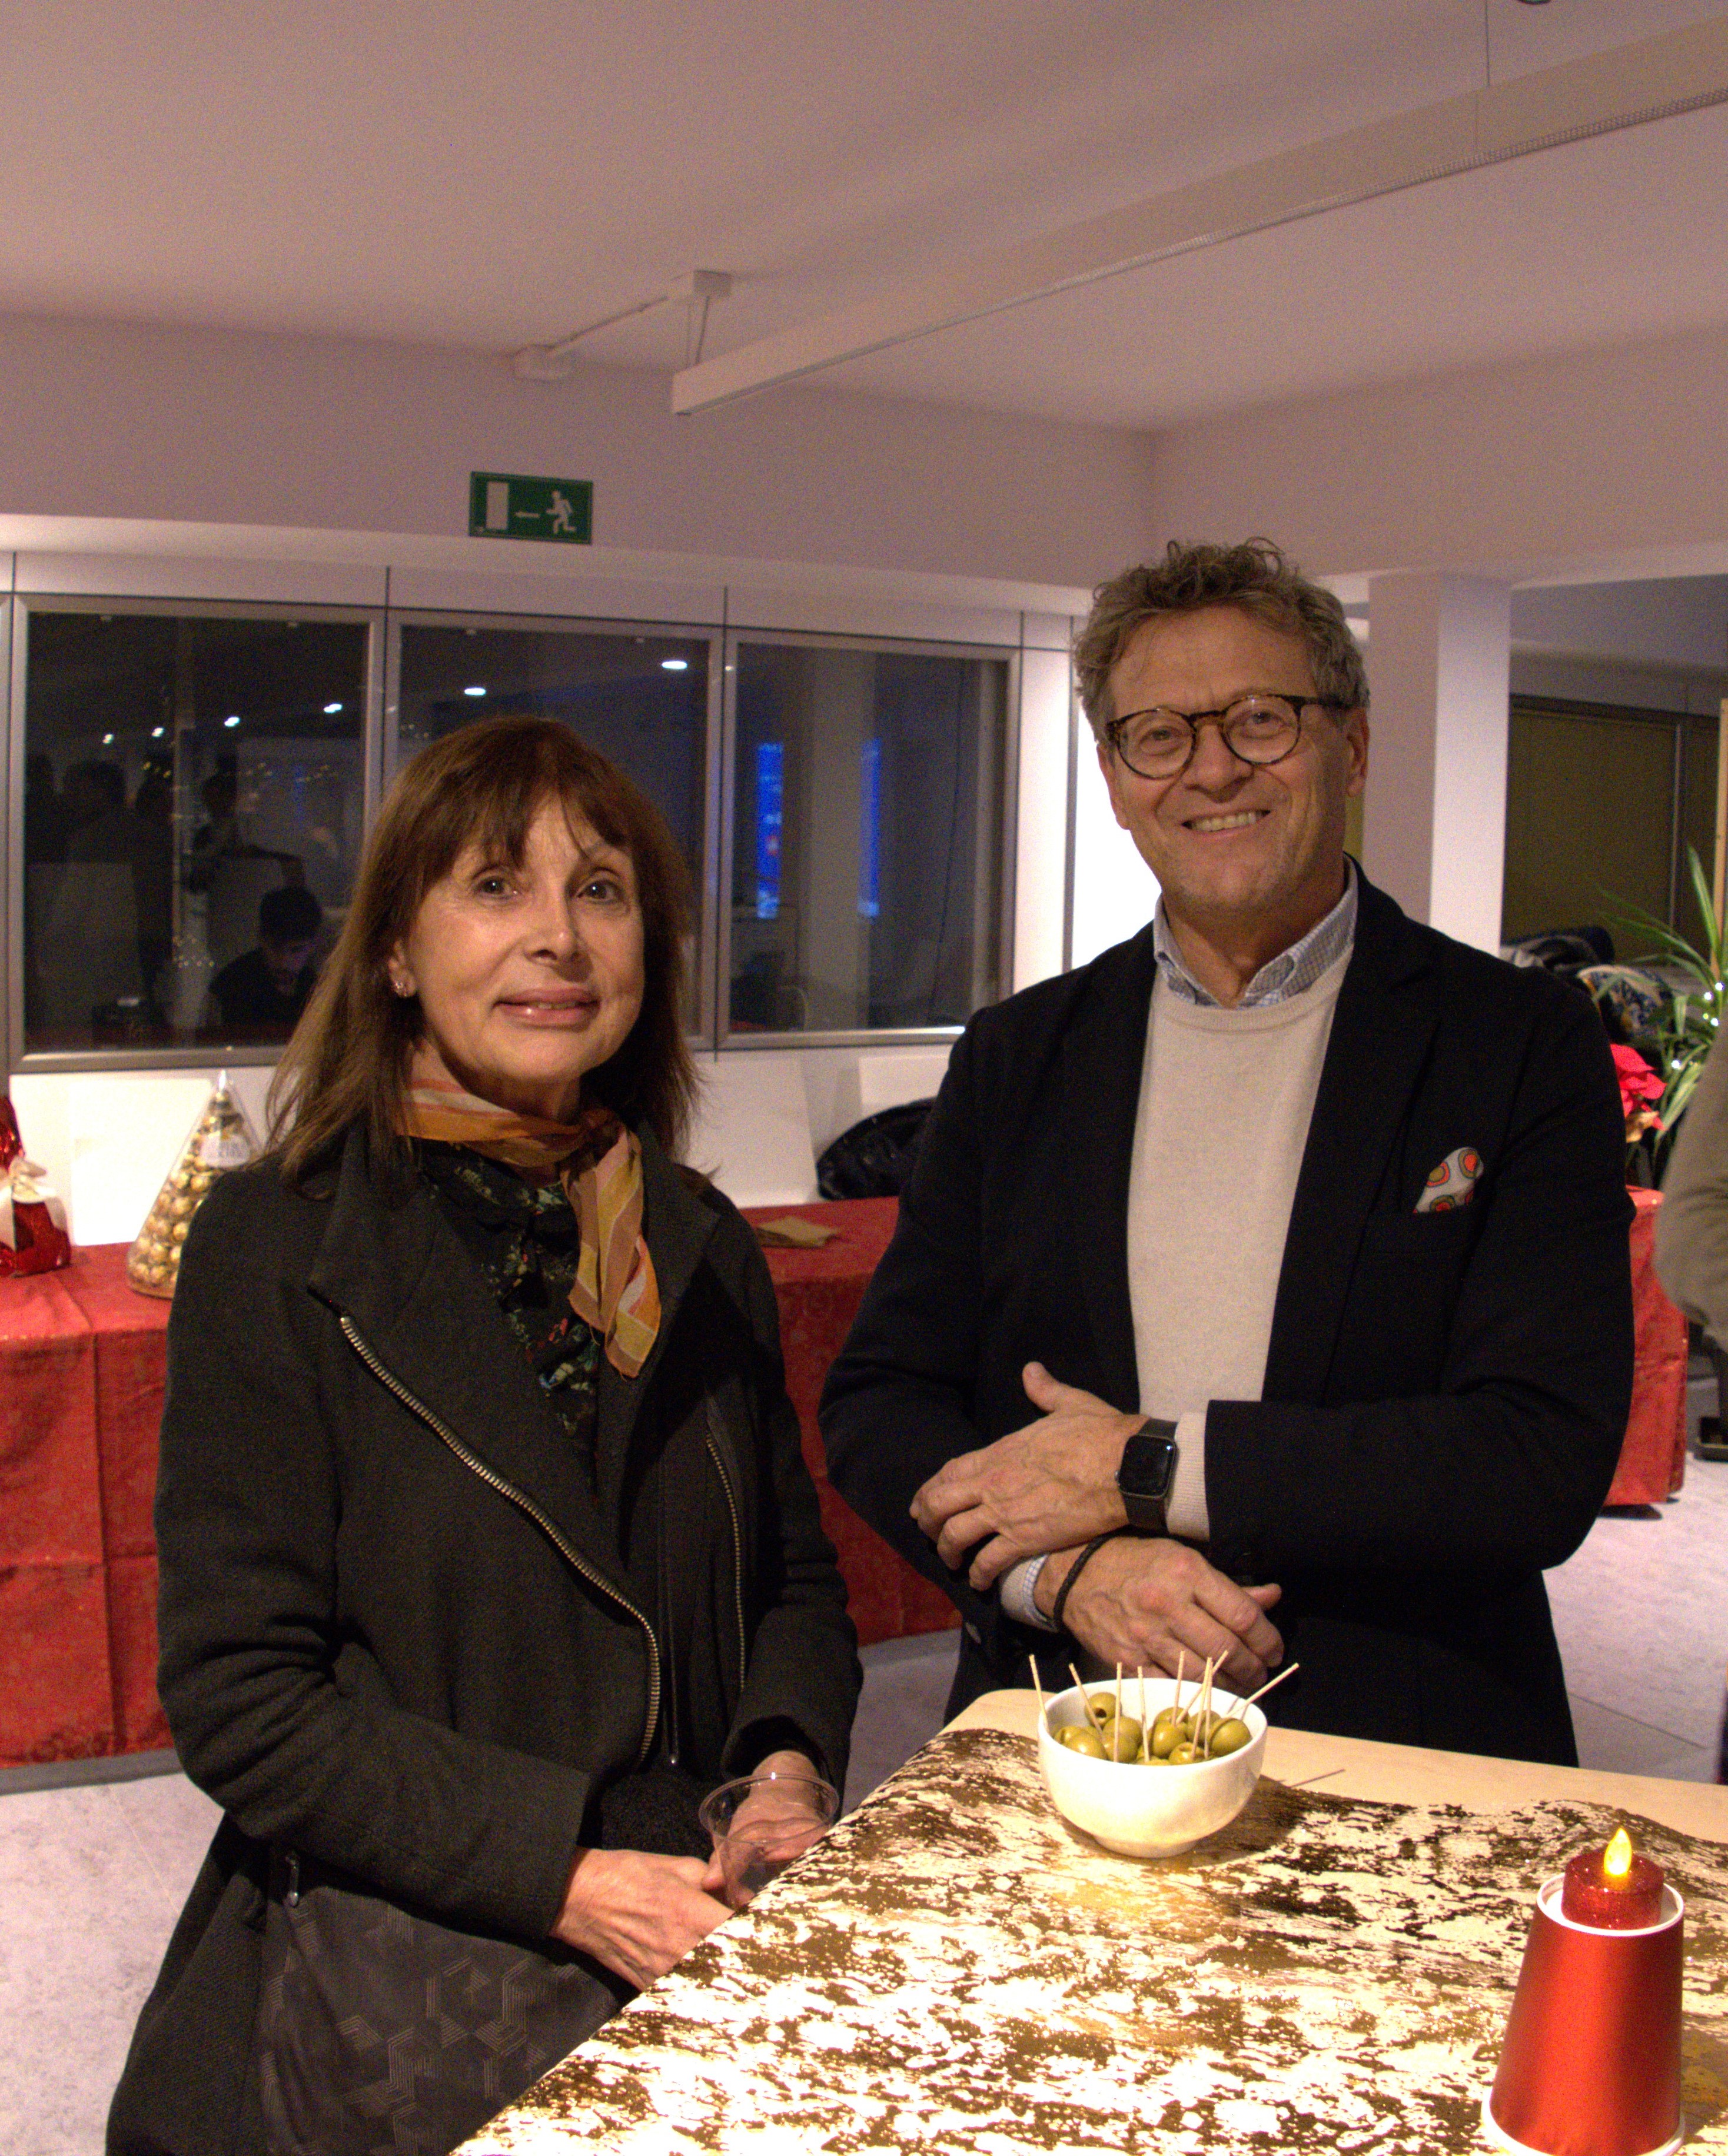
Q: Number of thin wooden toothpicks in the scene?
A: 9